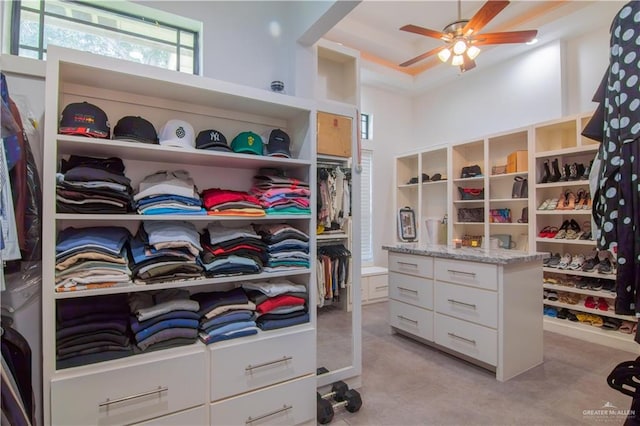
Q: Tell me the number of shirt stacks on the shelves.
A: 12